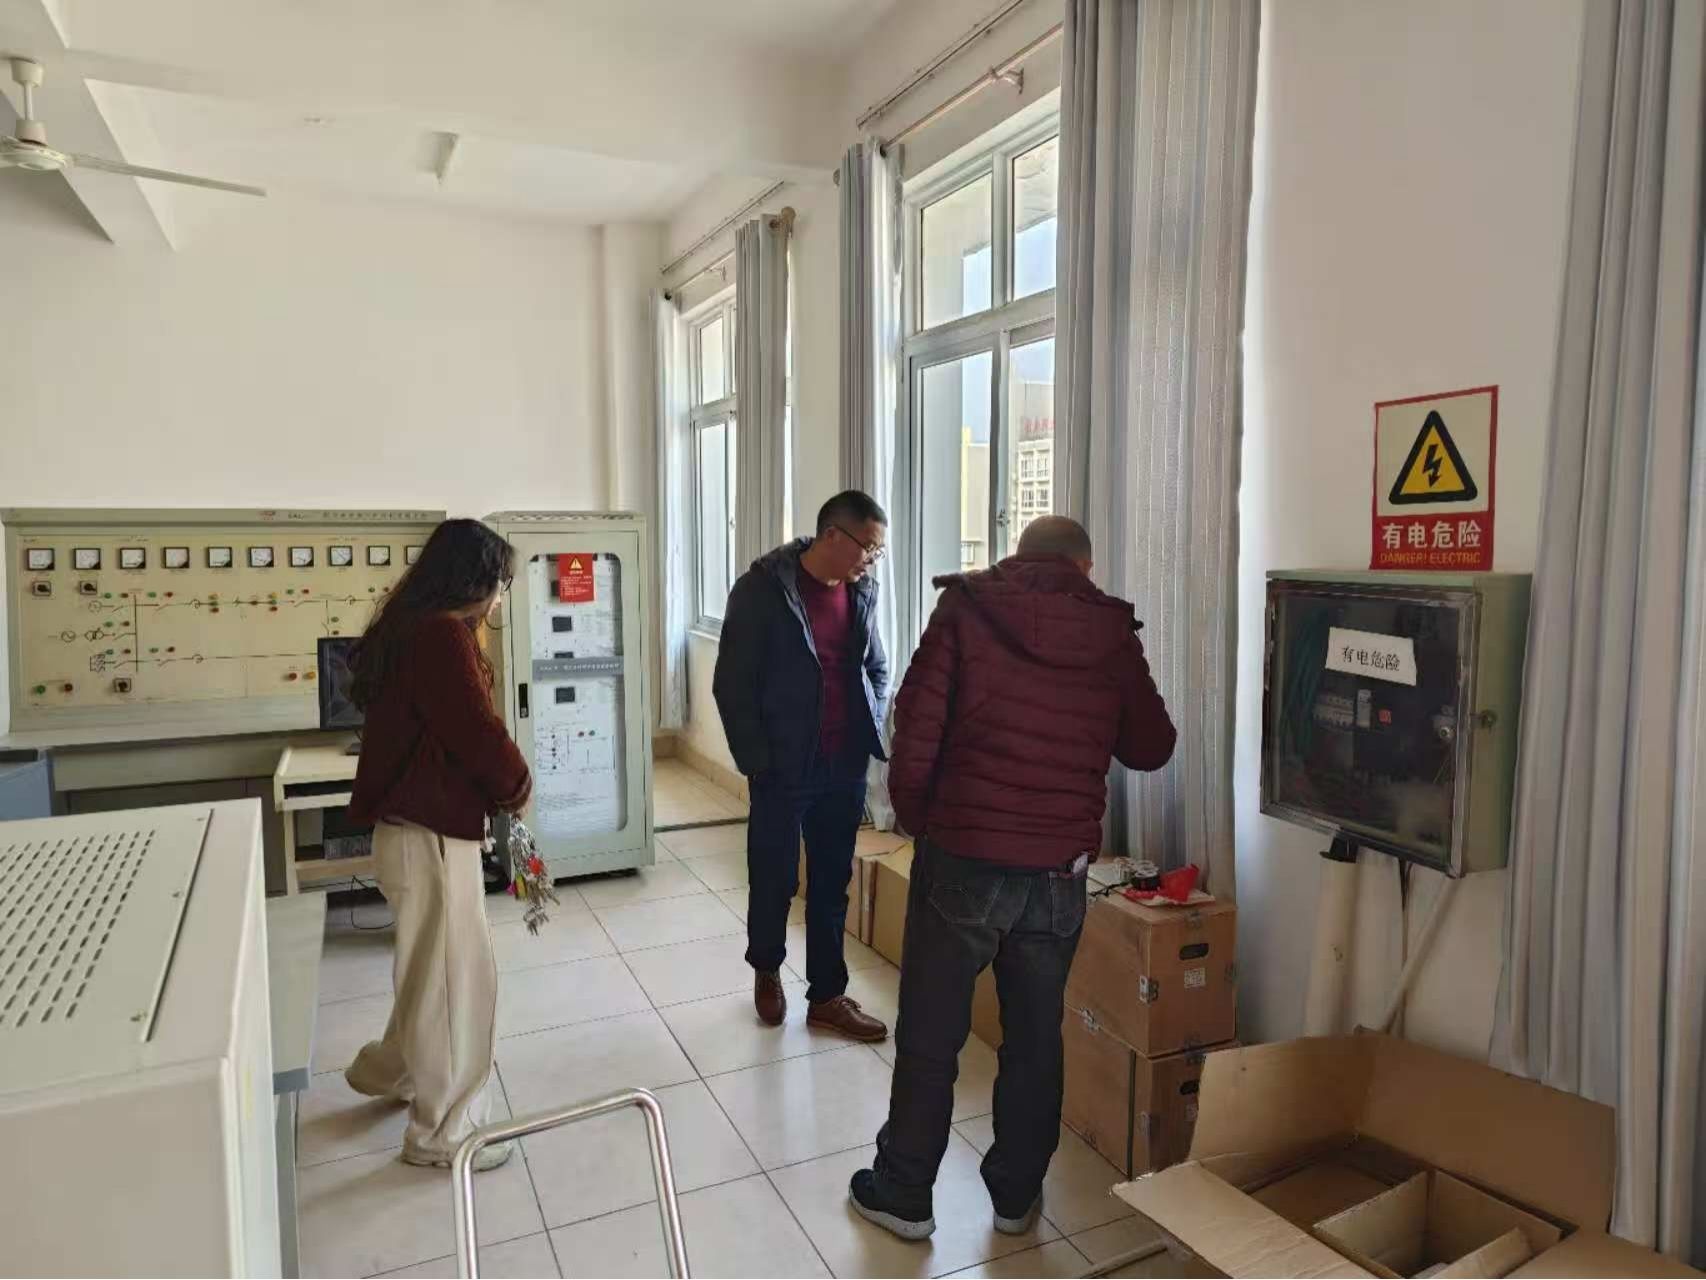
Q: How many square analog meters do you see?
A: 10